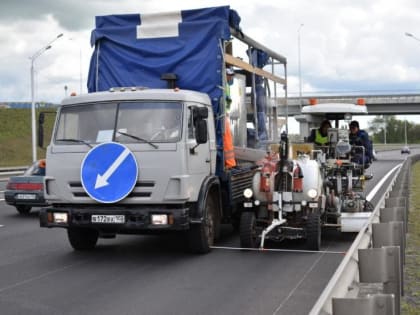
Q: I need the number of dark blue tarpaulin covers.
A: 1